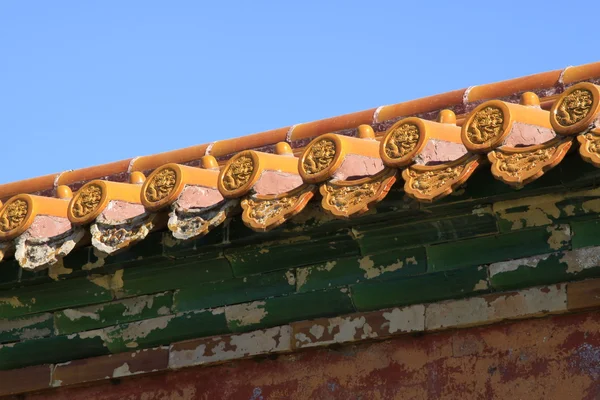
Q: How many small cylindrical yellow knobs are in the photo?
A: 7